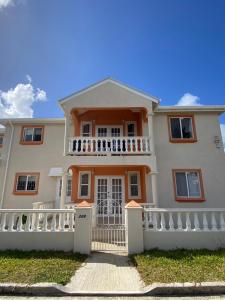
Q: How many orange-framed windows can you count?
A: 4